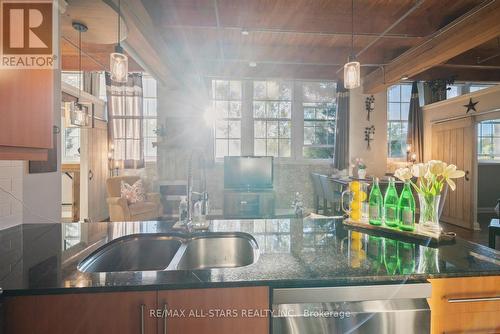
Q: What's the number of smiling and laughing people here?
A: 0